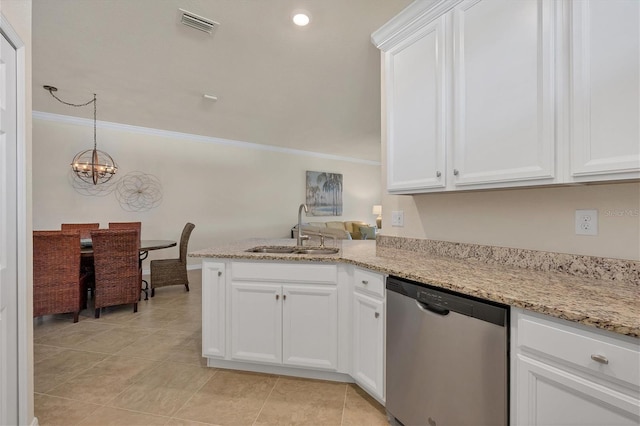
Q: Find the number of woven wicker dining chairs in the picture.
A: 5